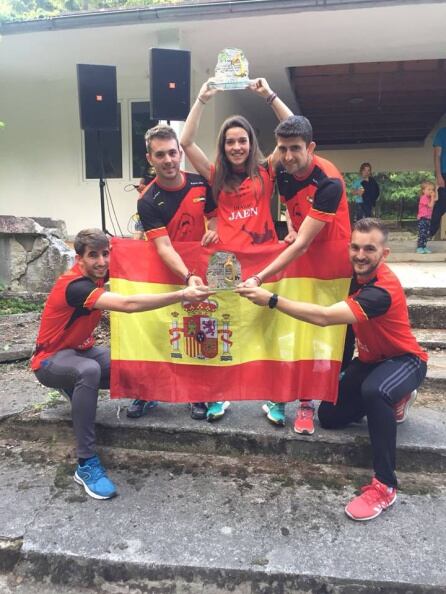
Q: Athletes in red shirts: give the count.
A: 5